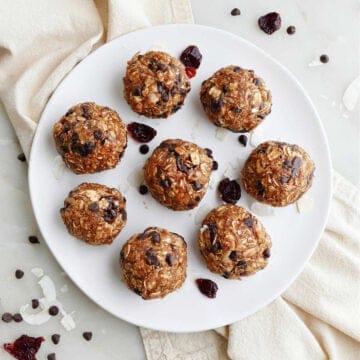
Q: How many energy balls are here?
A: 8